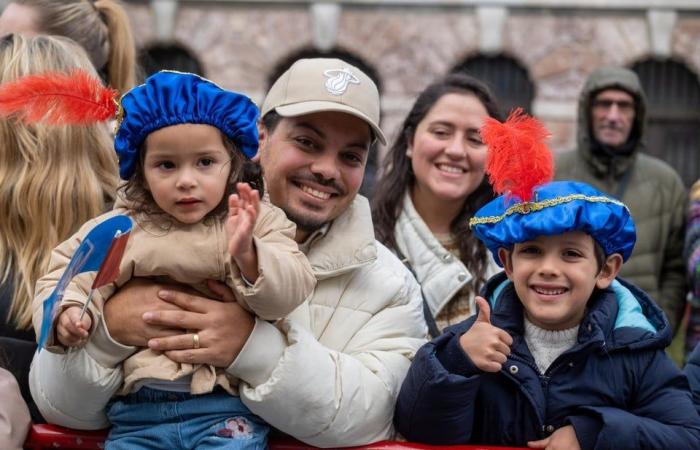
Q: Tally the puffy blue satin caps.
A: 2